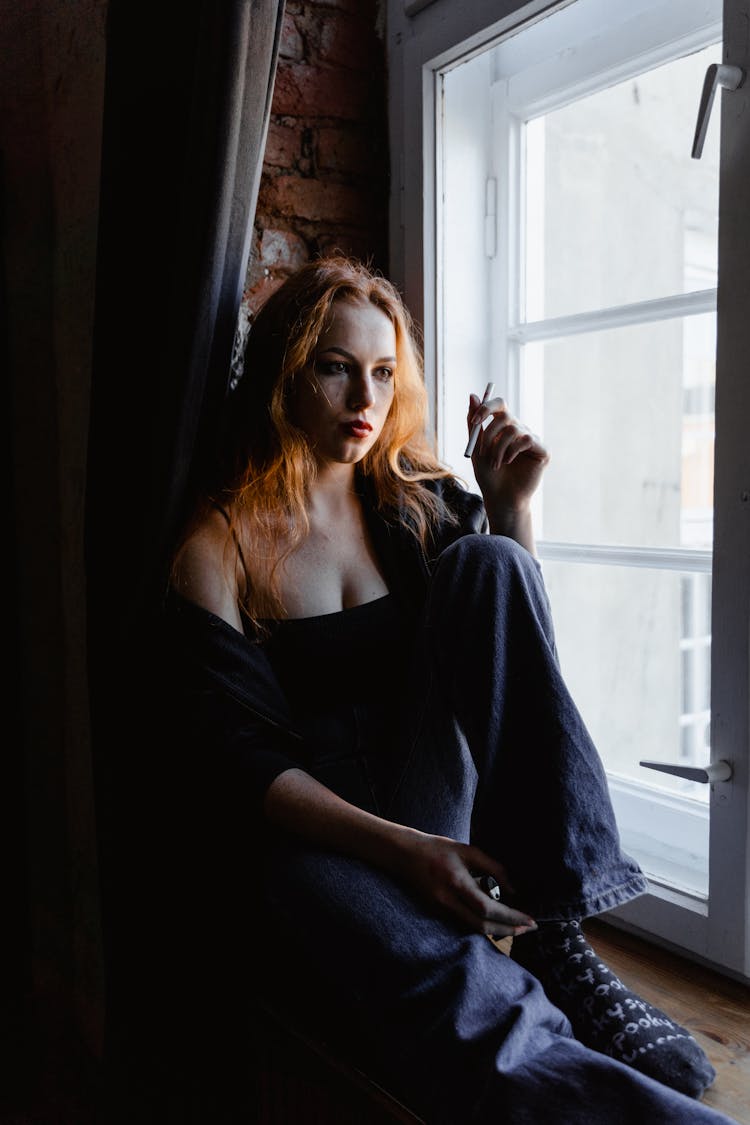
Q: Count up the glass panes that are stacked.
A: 3